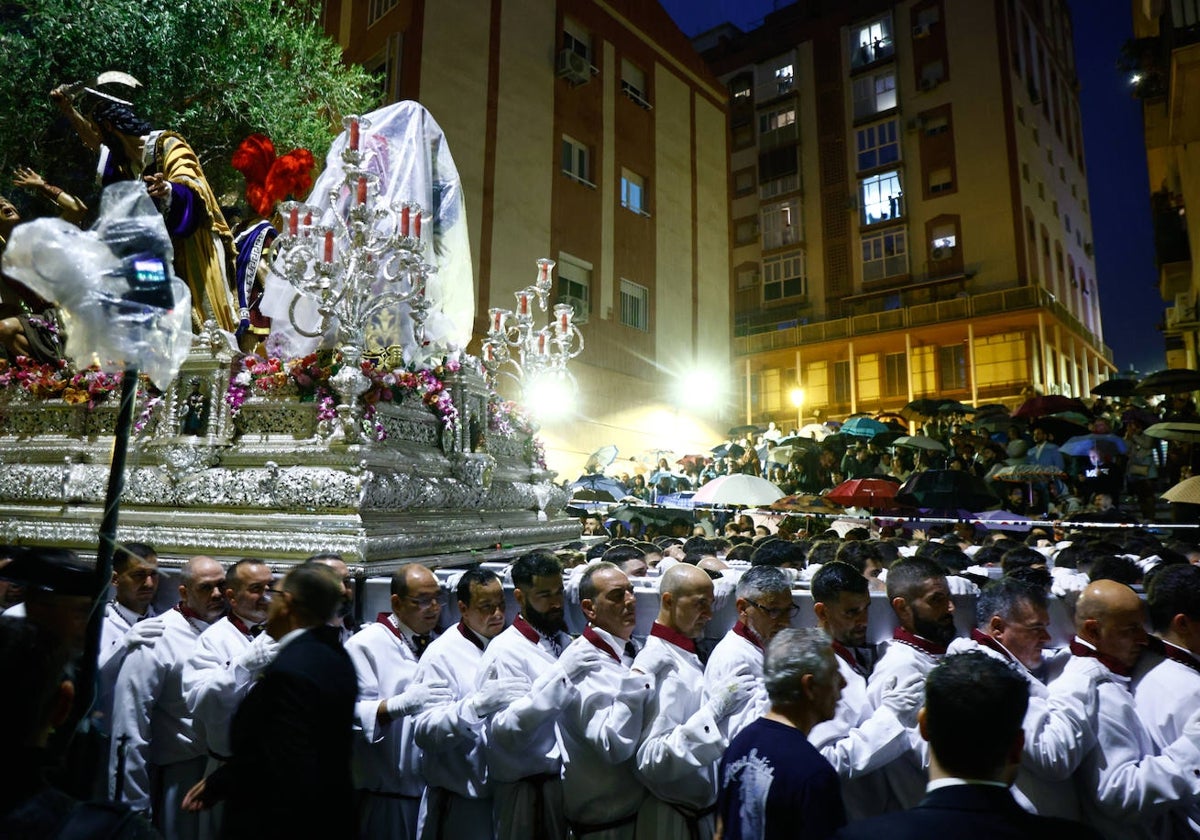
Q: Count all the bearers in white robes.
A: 15